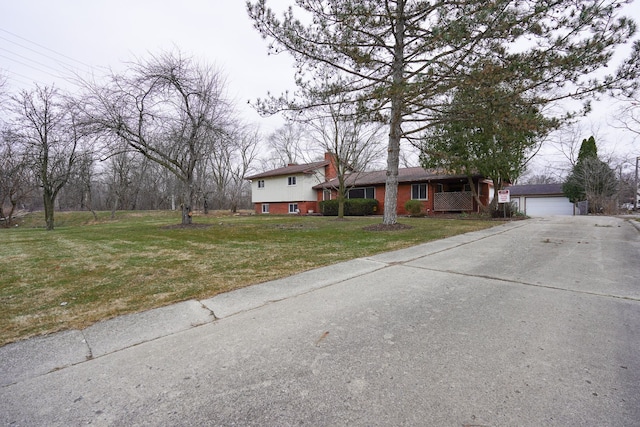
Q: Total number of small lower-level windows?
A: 2